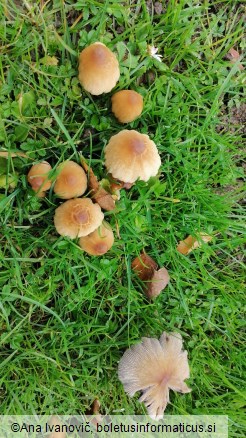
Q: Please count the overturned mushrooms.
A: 1